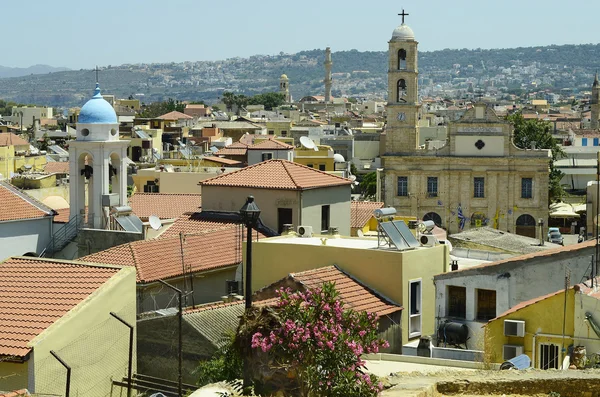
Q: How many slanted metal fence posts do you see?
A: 3